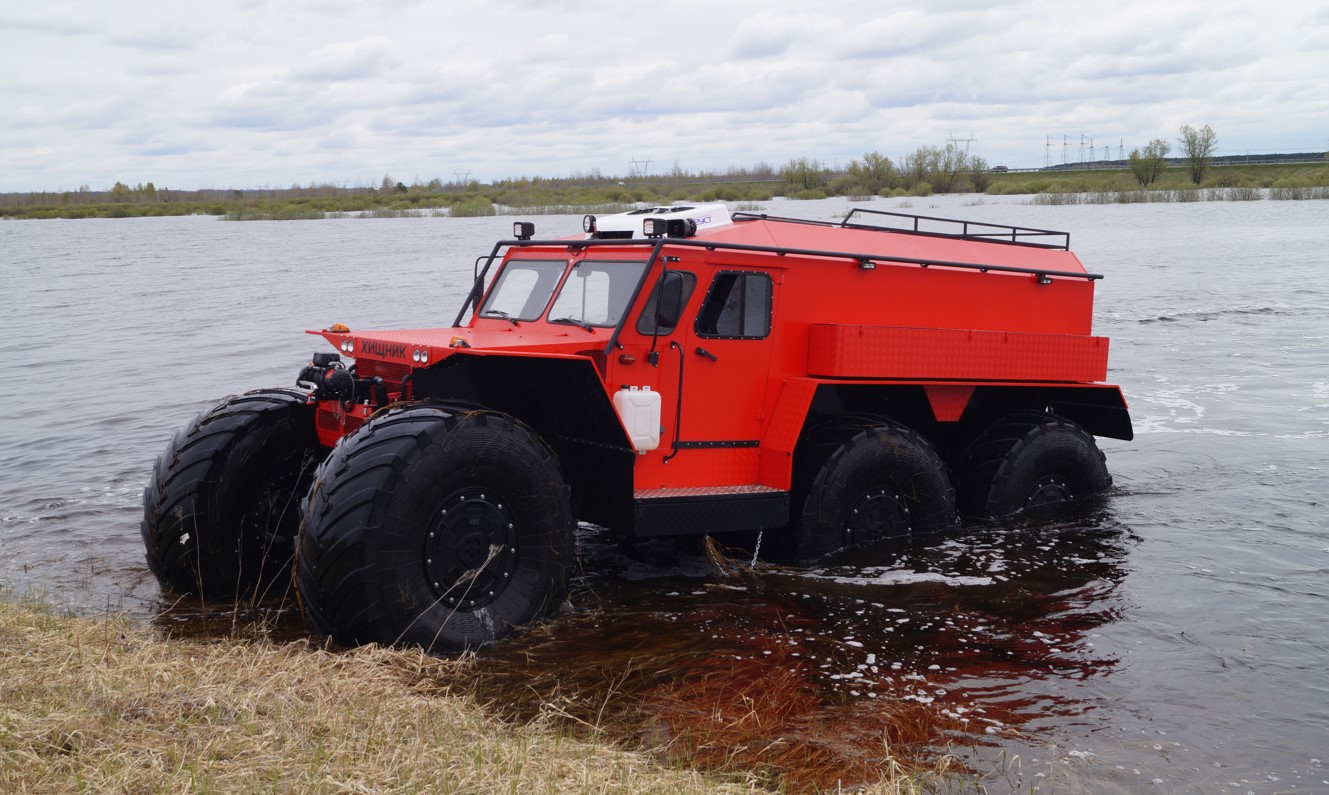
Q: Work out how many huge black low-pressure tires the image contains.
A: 4